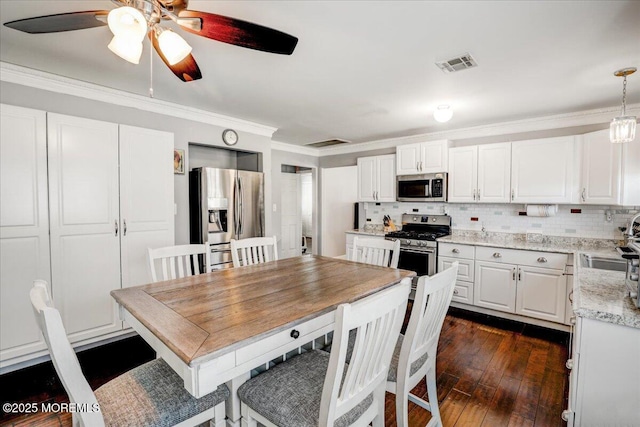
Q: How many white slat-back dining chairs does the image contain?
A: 6